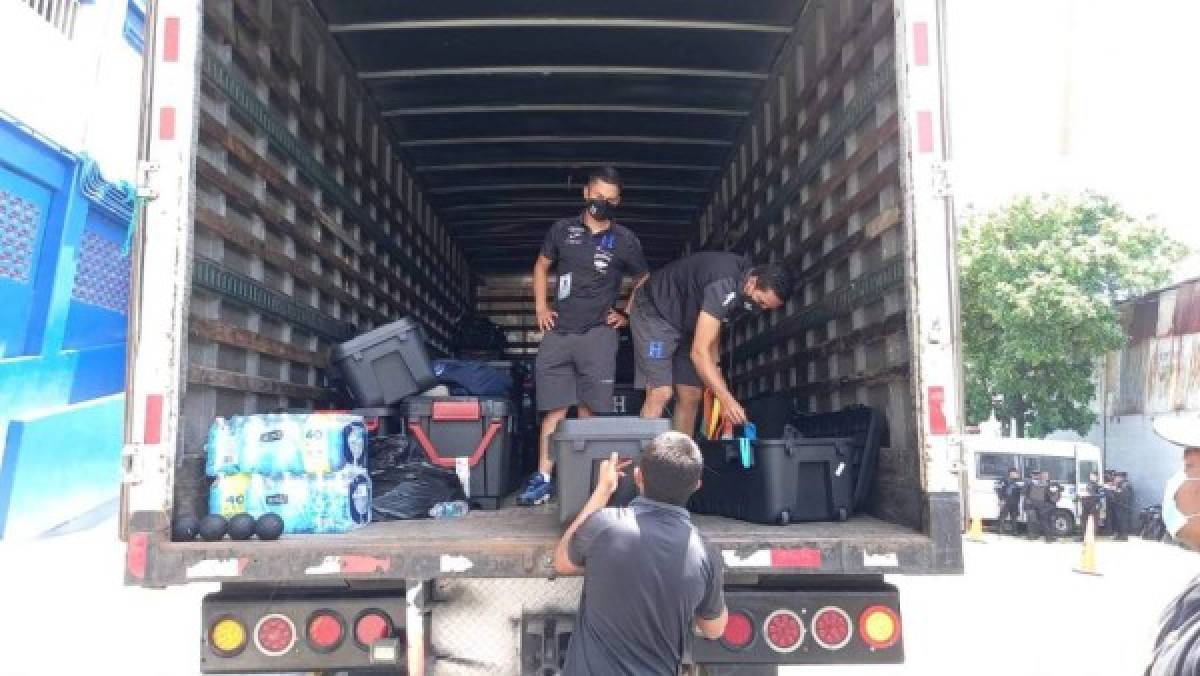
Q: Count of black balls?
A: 4